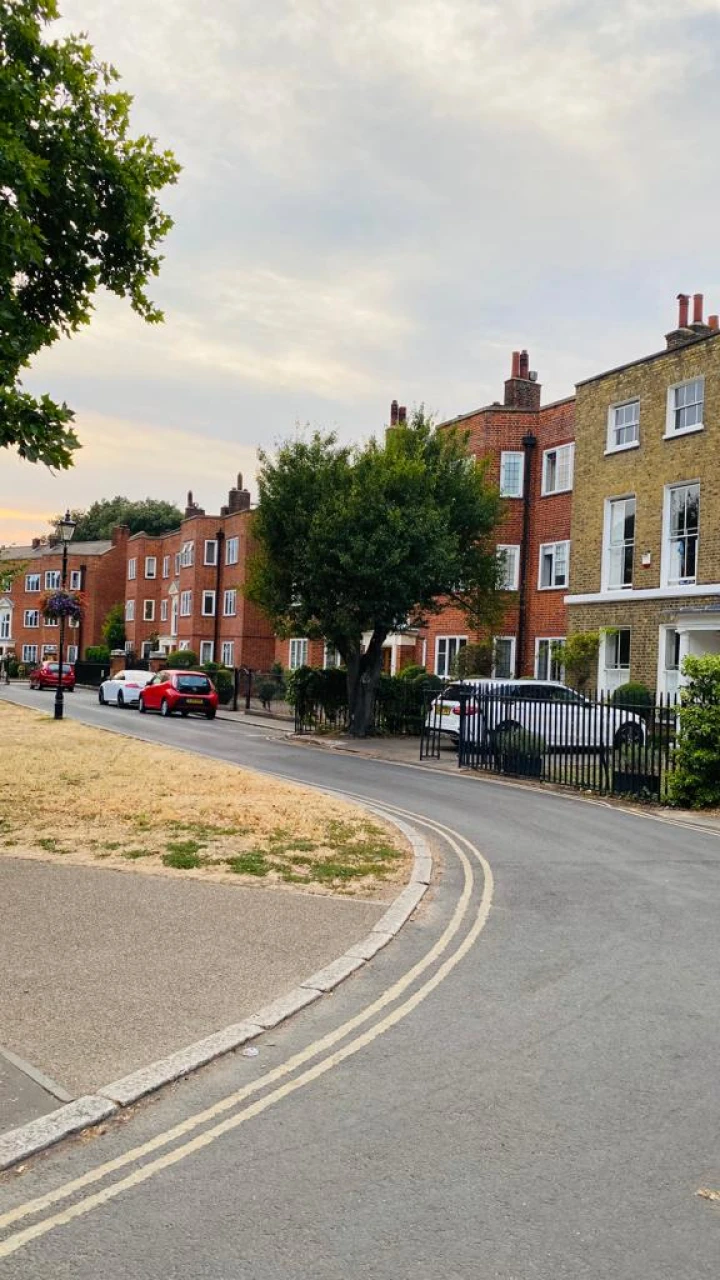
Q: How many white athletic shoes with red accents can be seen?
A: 0